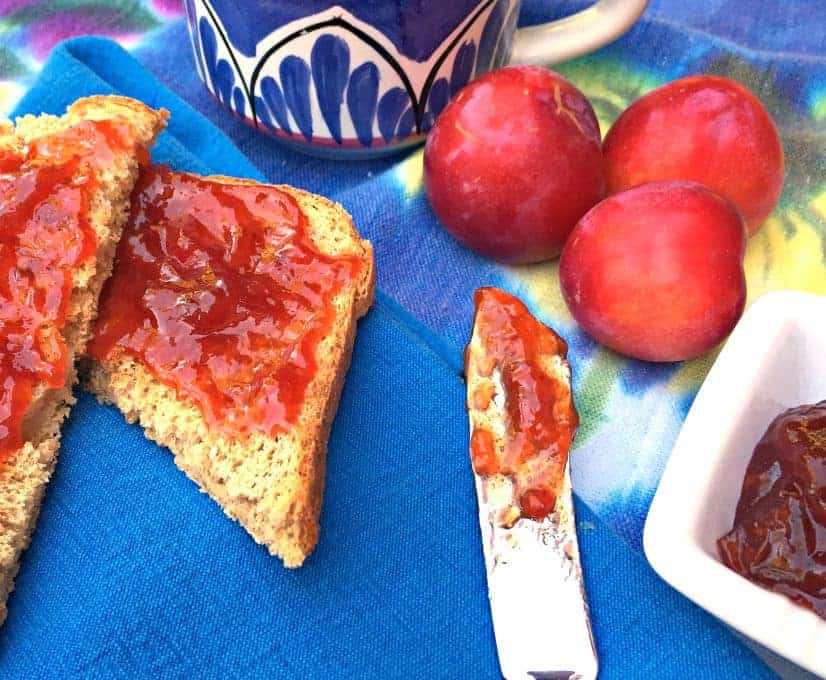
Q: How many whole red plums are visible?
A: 3